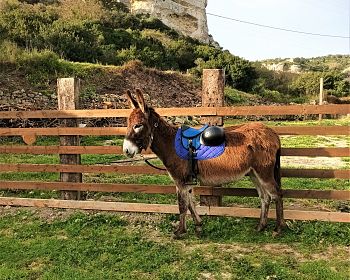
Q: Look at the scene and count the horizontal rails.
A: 6